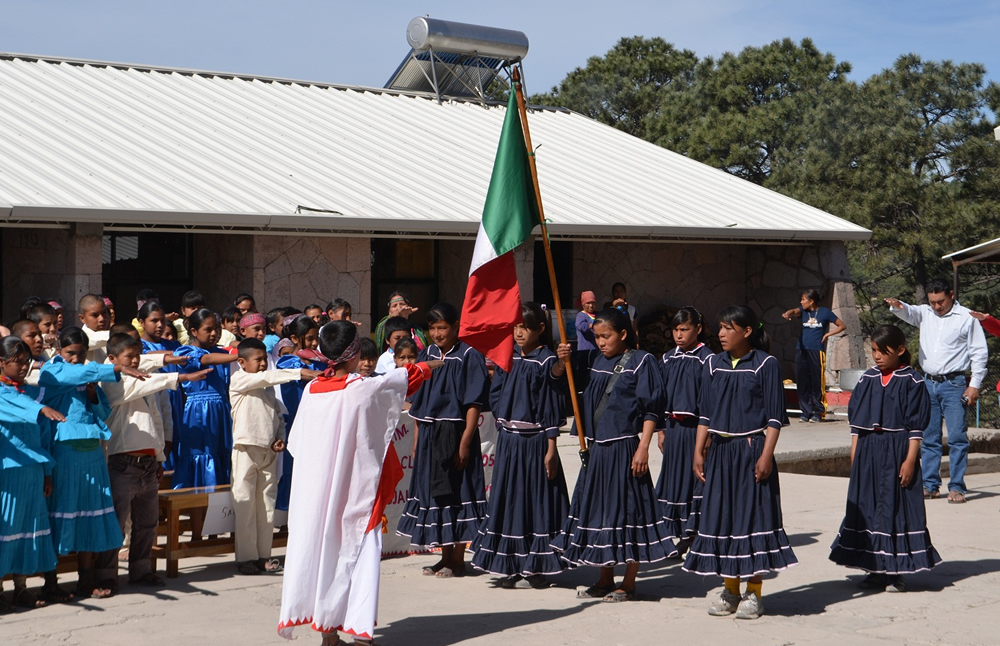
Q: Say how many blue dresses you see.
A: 11